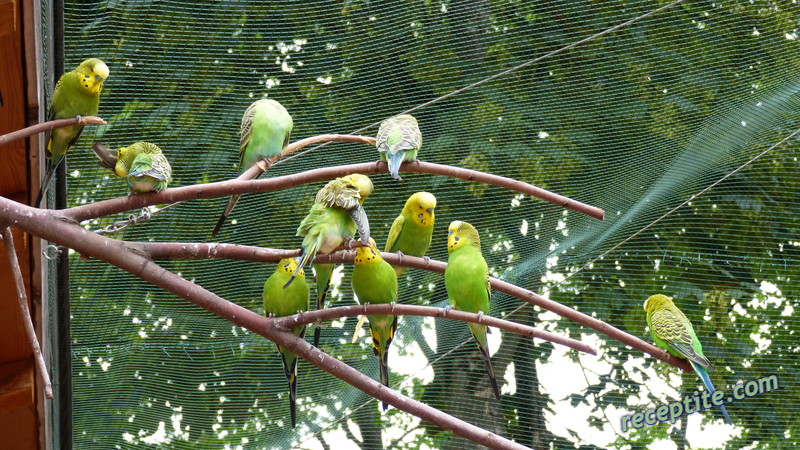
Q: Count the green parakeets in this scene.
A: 11